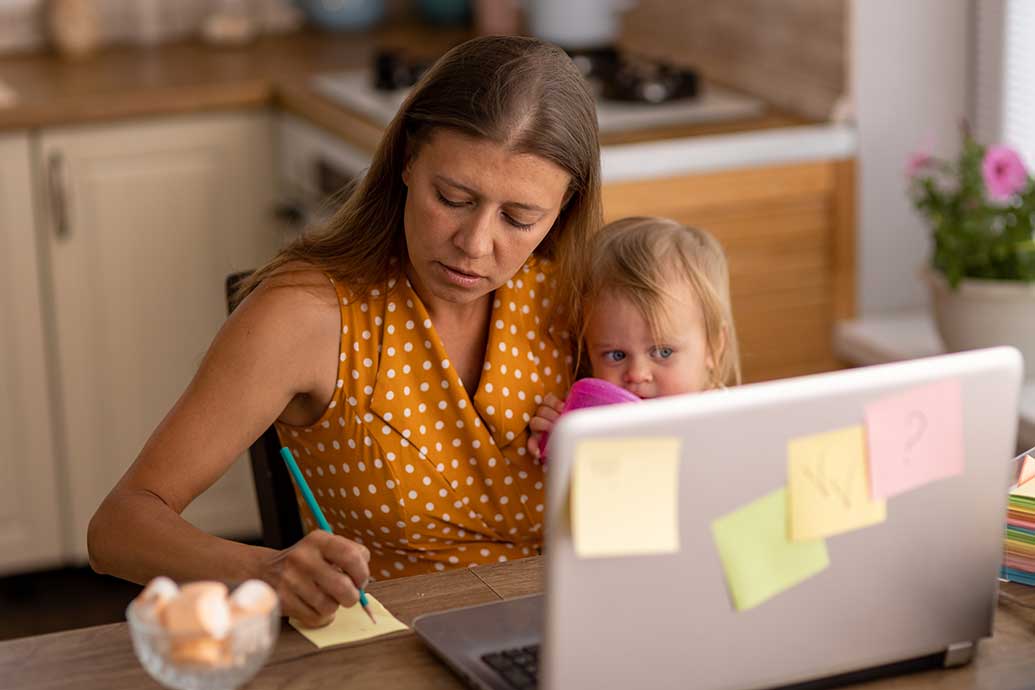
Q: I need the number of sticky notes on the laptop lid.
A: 4